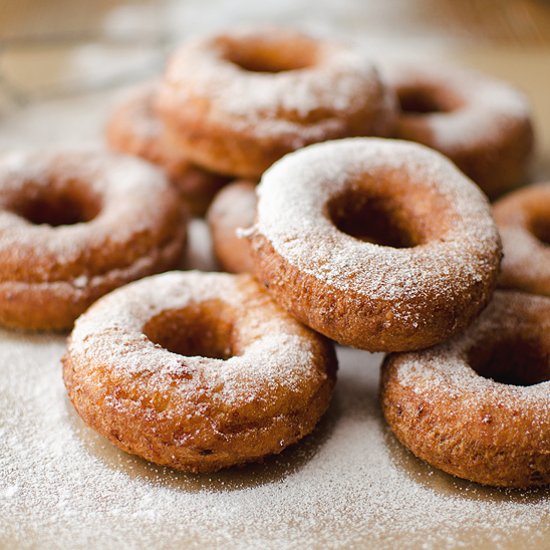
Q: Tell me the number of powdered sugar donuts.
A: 9